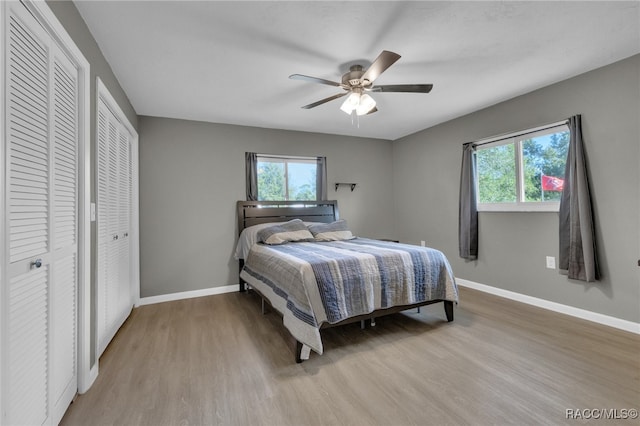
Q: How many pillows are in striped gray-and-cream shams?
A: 2